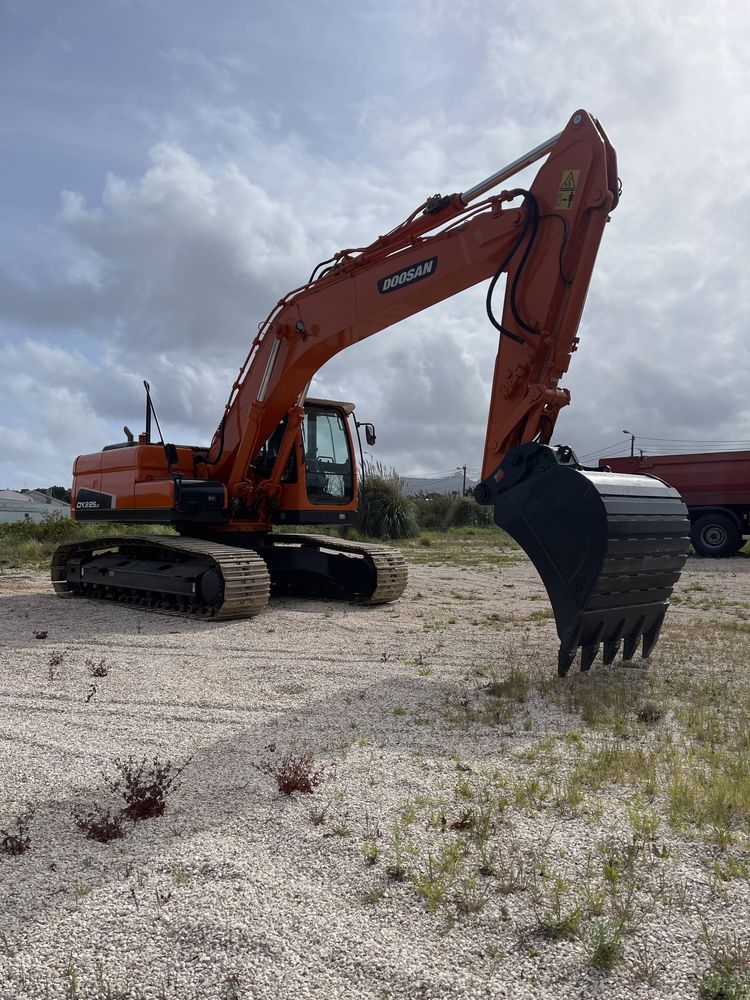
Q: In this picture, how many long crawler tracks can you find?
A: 2